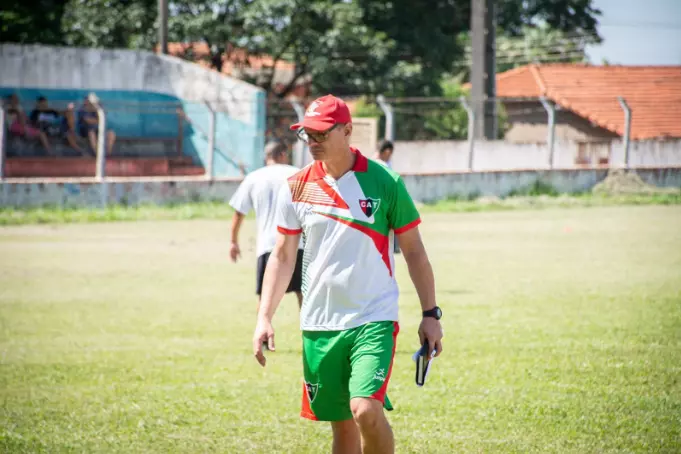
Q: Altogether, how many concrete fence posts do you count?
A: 8